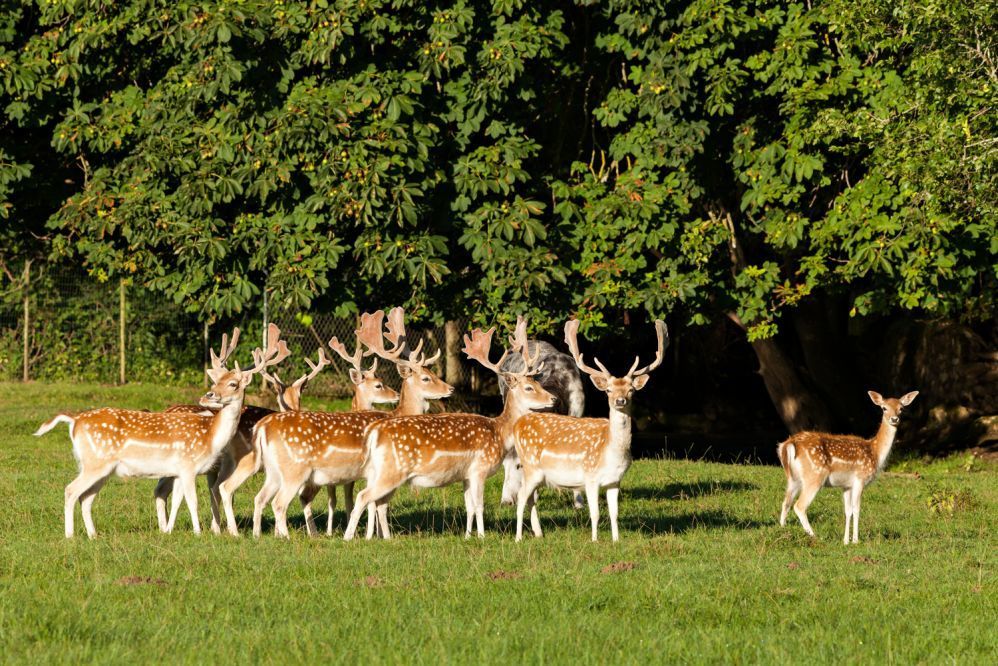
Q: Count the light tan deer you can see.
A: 7